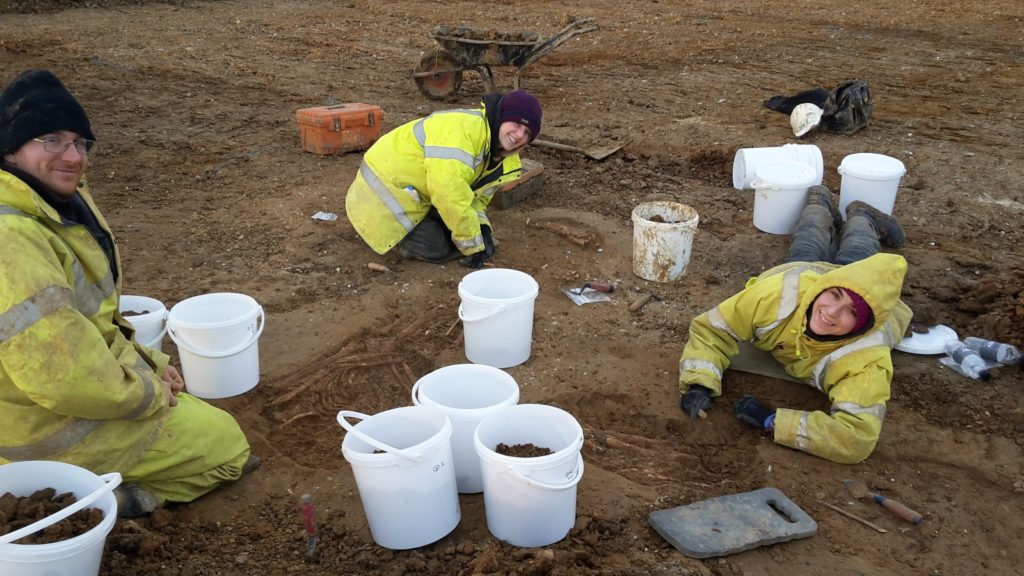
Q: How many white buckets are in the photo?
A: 11